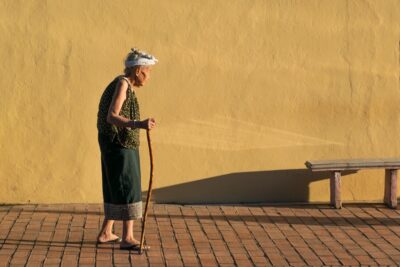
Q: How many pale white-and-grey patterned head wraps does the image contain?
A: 1